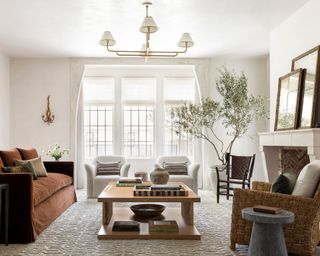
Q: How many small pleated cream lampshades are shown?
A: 3